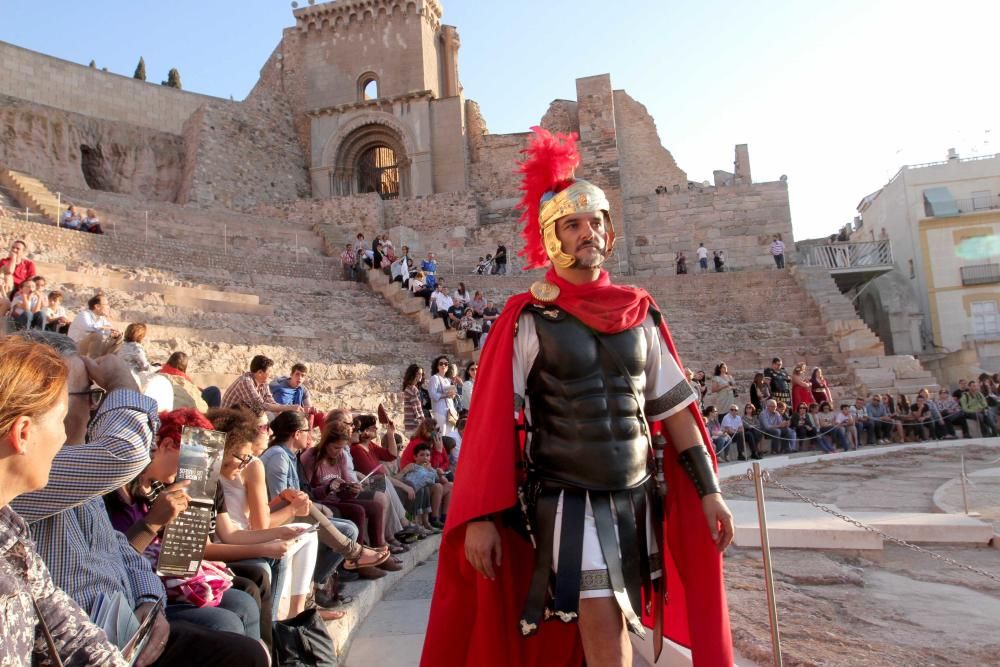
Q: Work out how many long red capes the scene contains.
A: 1